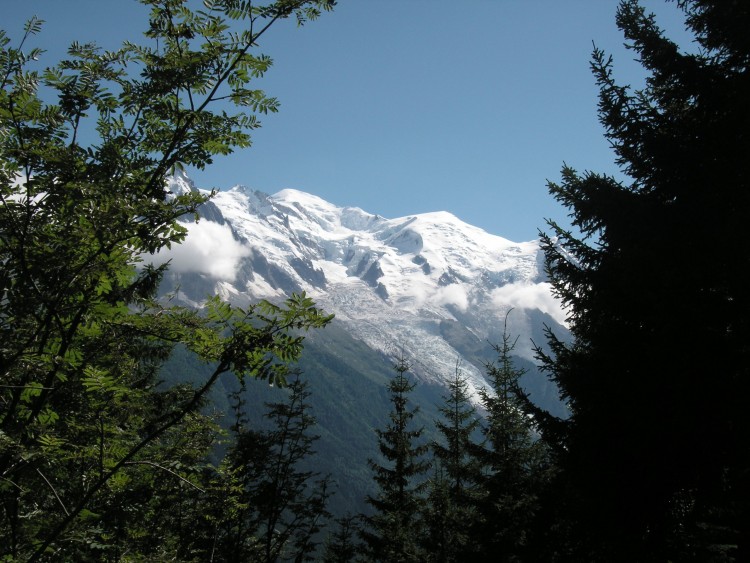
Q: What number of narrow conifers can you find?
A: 3